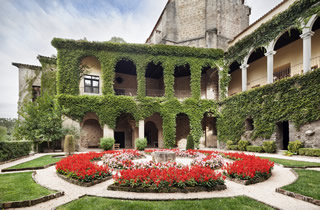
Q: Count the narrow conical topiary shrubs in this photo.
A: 2